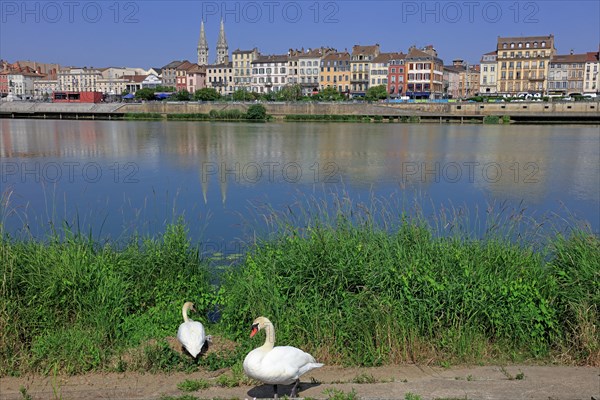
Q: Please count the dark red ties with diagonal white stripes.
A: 0